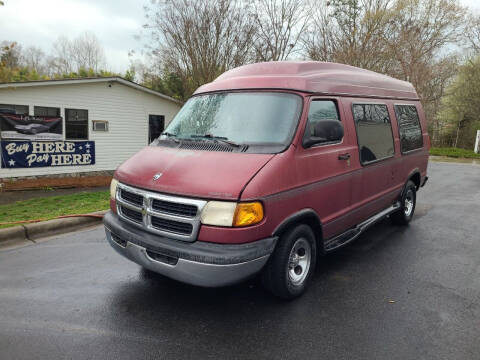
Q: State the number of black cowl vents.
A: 1